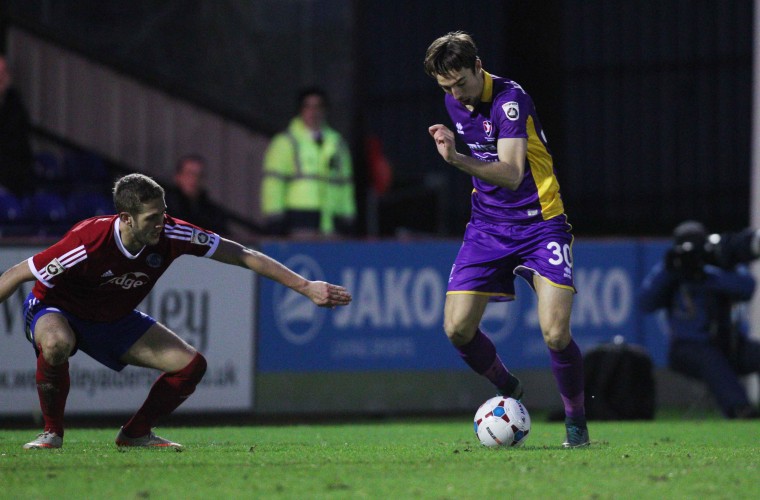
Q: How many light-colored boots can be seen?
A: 2